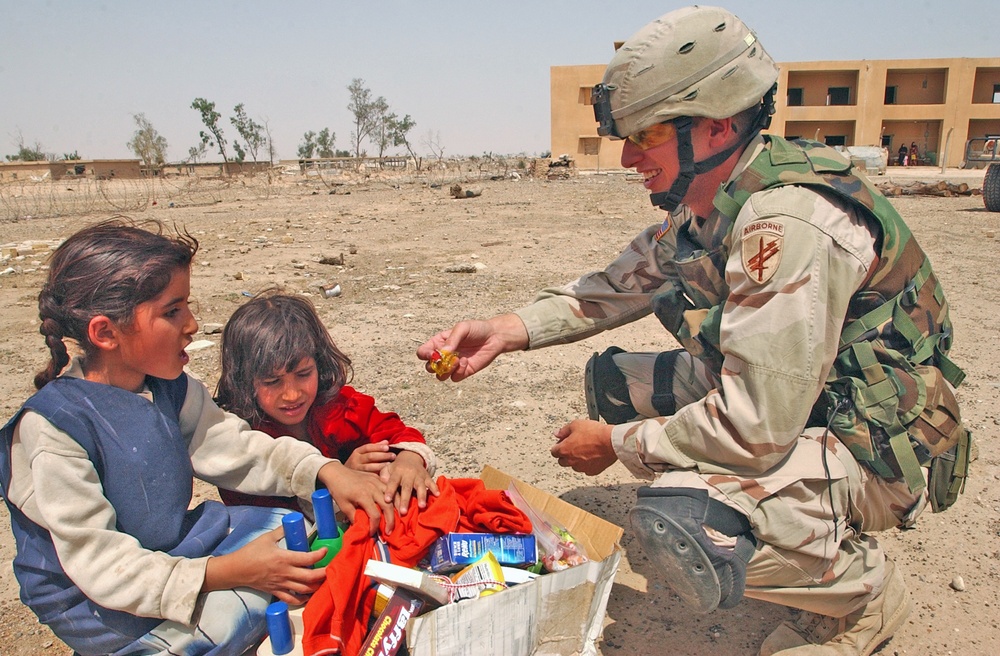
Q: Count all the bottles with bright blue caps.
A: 3